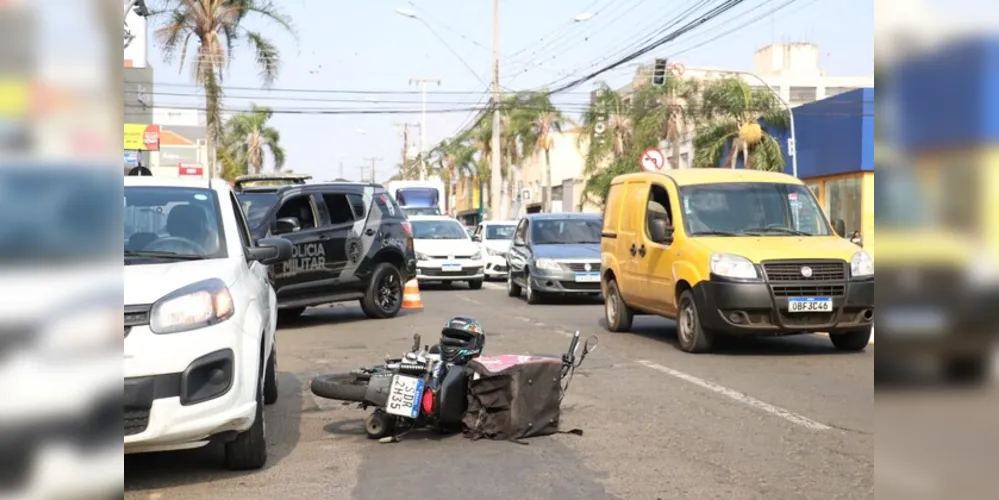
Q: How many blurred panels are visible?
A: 2